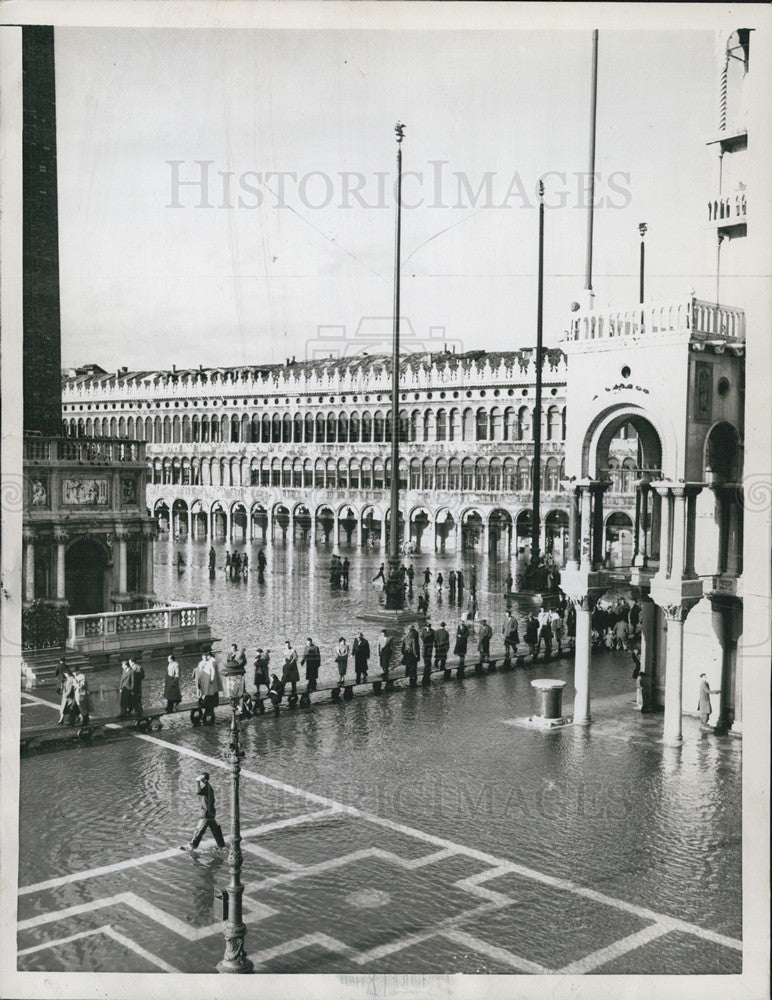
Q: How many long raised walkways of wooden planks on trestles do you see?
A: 1